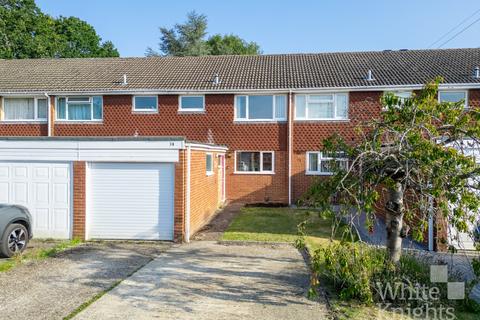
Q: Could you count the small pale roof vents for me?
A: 4